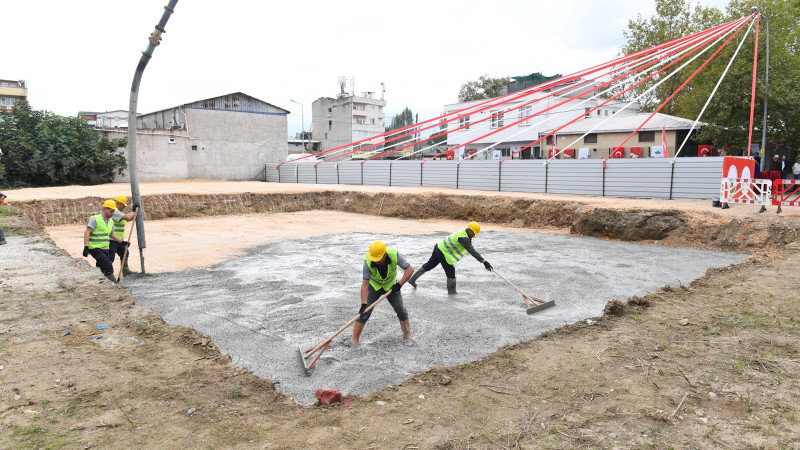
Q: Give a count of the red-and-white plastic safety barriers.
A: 2